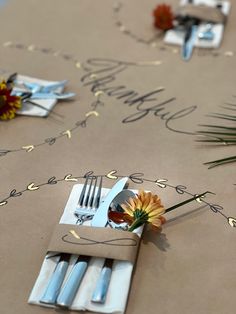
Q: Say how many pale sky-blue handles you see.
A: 3